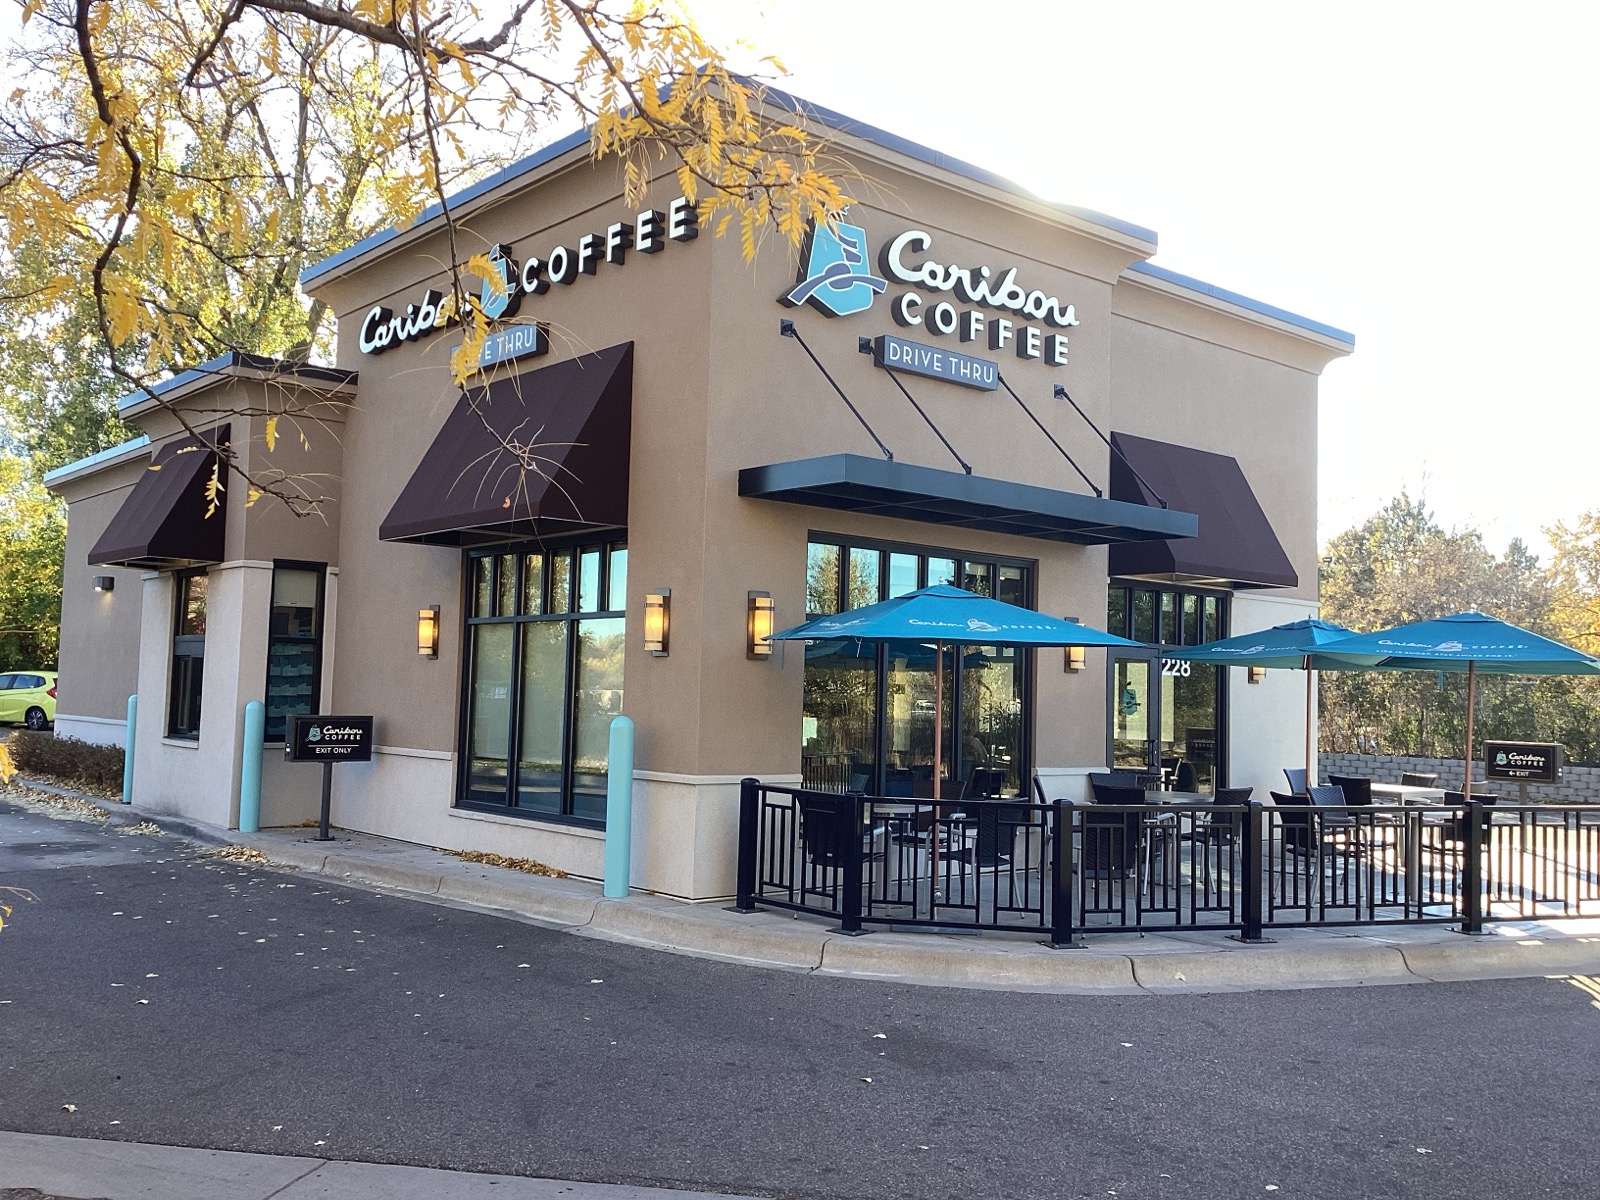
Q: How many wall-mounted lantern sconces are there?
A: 5